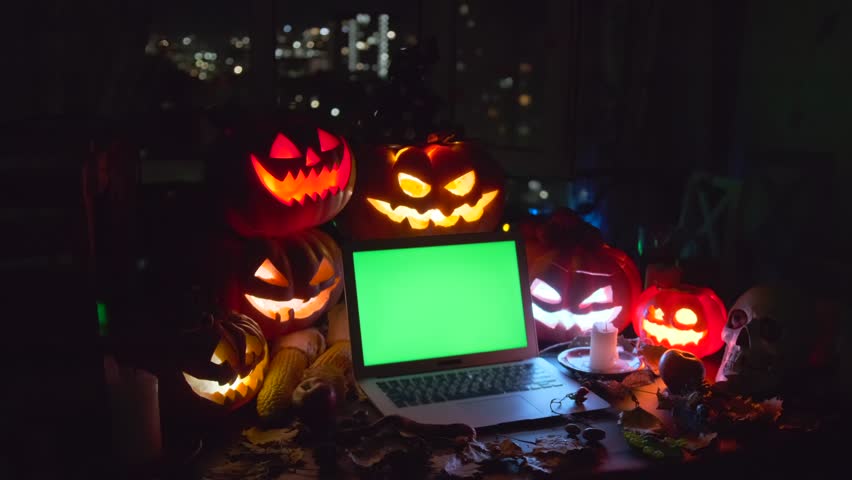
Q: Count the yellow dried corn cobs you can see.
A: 2